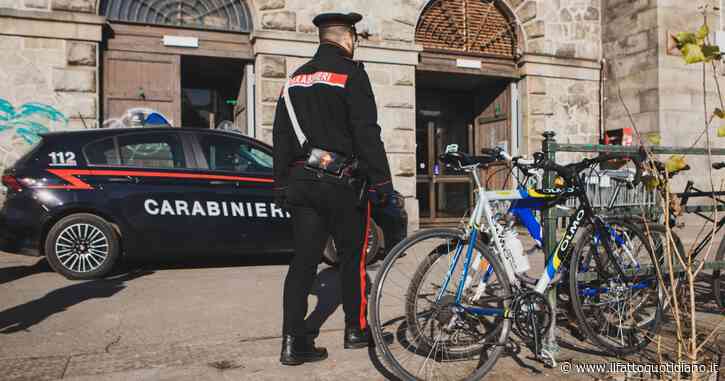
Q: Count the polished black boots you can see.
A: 2